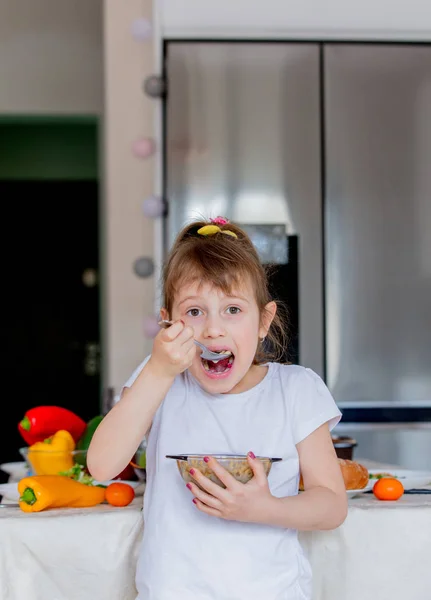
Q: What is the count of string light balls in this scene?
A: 6